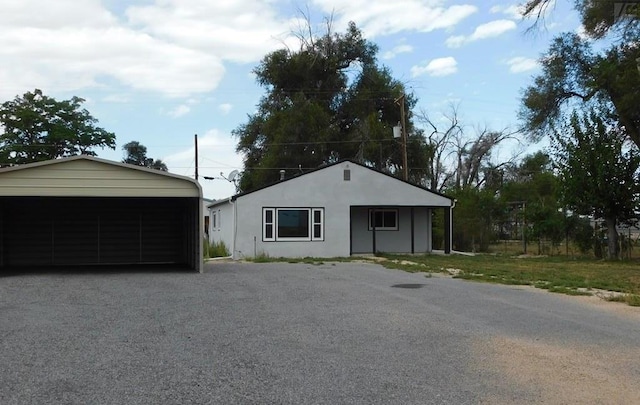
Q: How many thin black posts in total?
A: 2